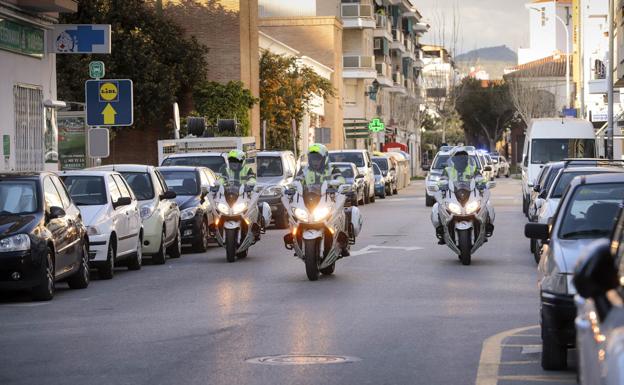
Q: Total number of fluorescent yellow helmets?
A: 2